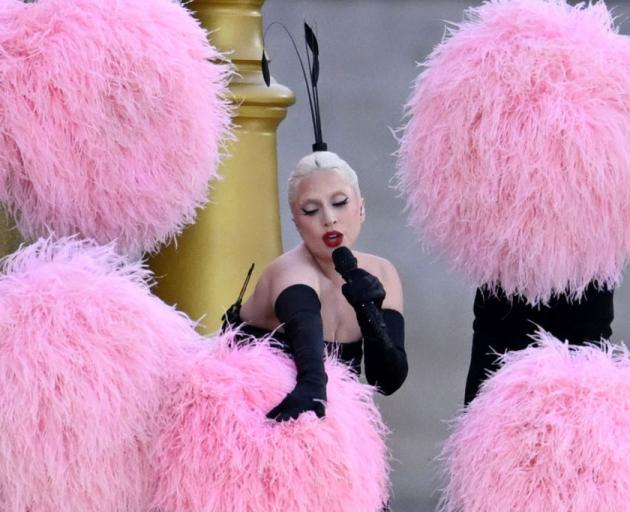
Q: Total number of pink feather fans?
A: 5